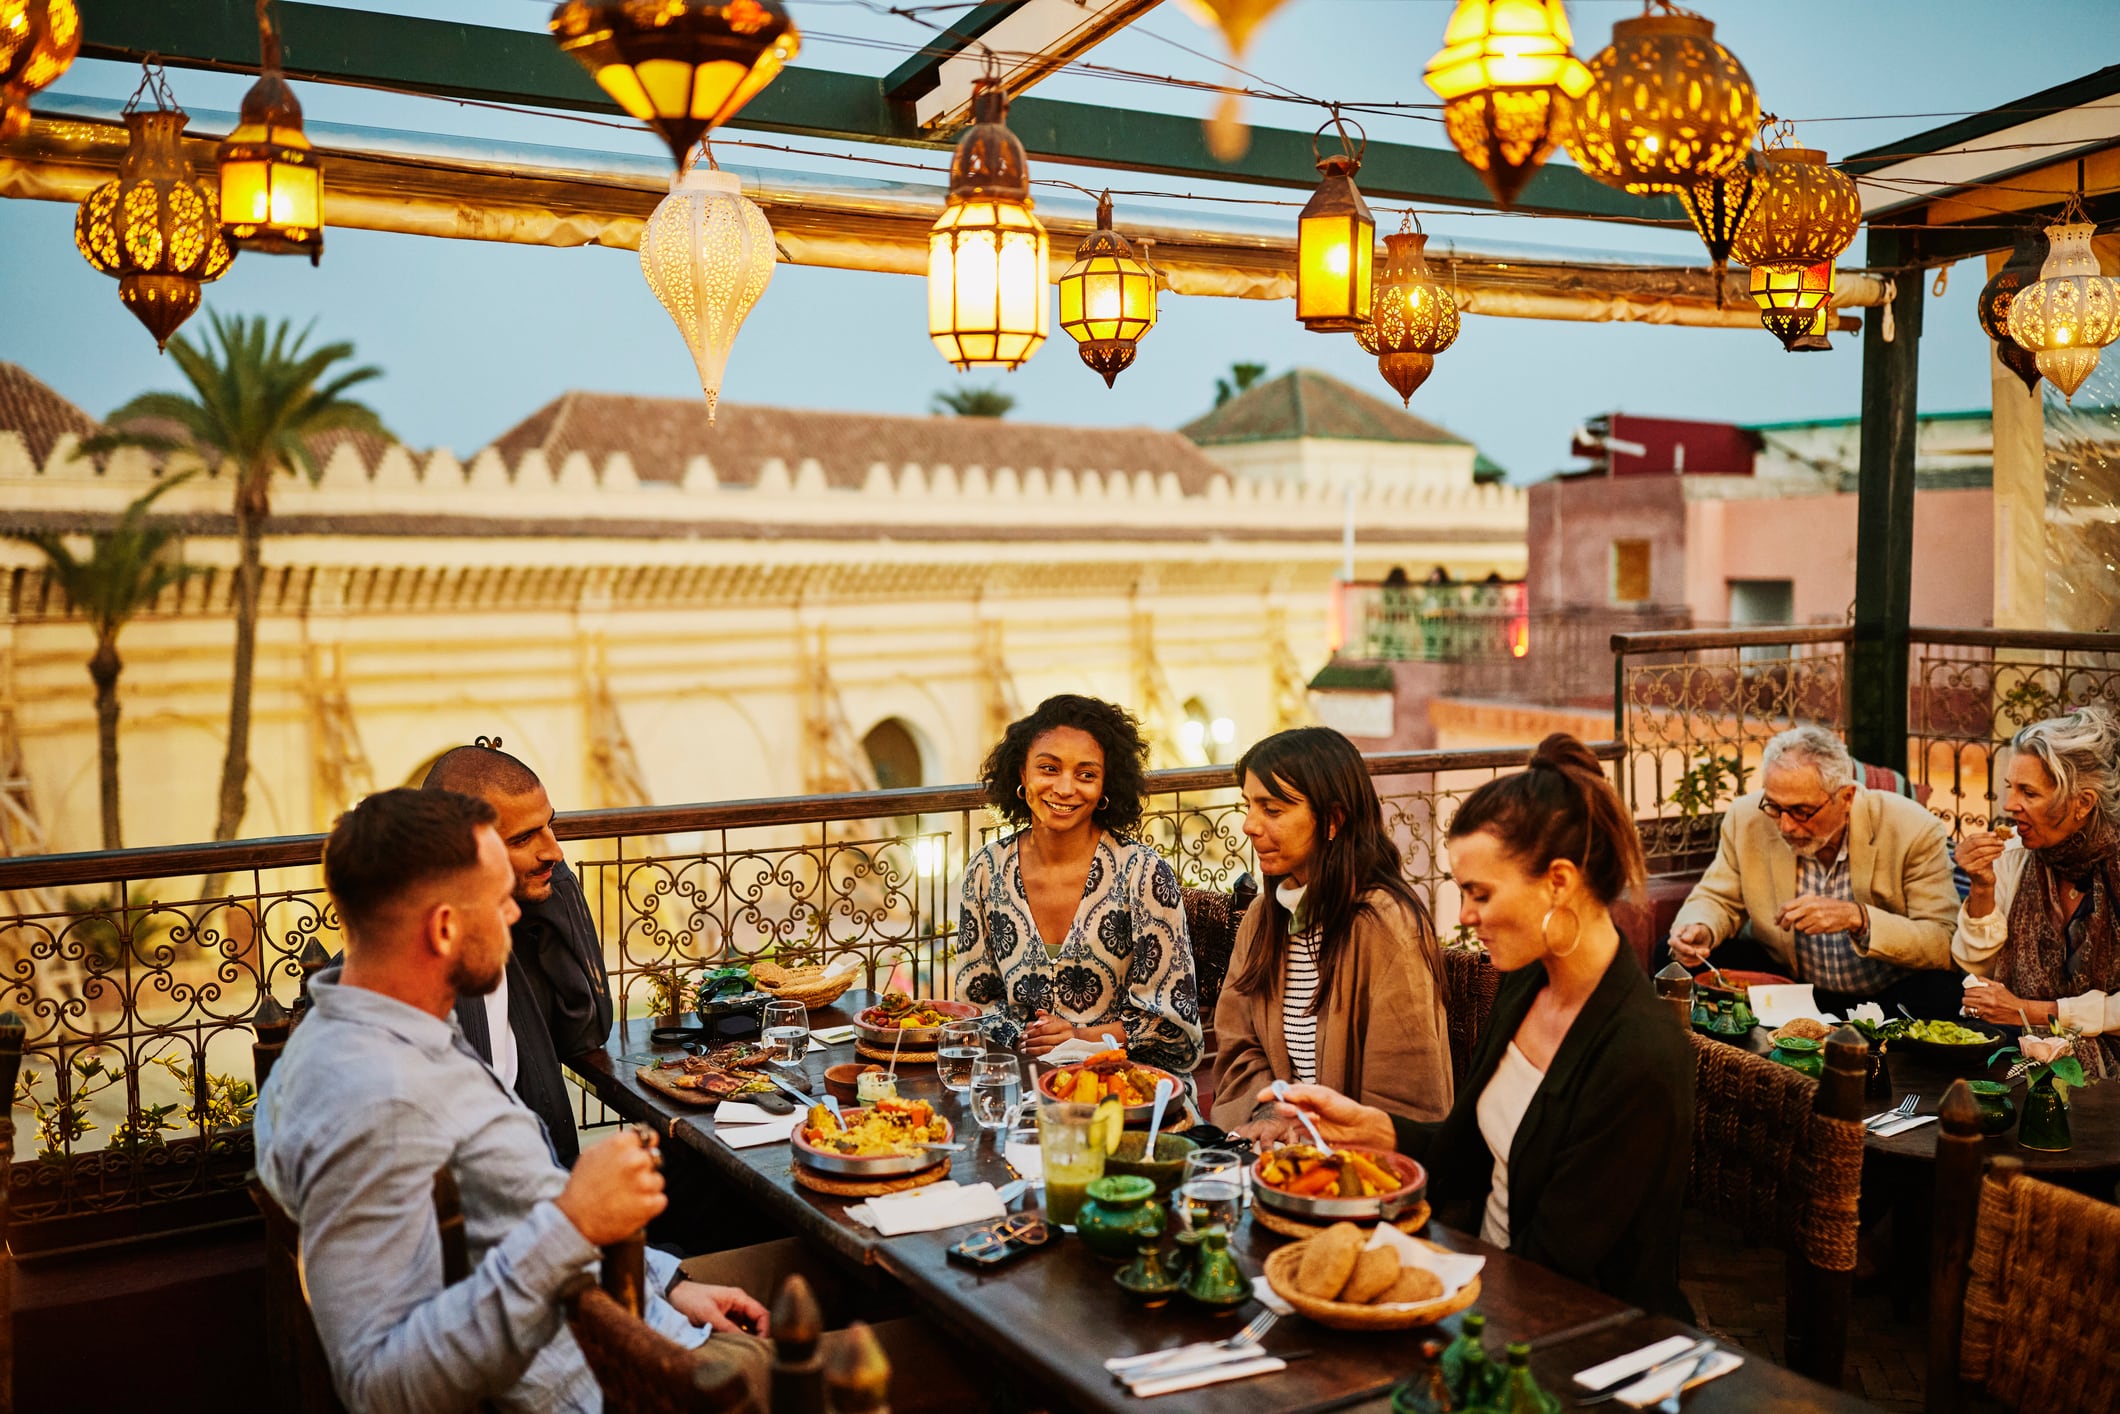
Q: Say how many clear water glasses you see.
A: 5